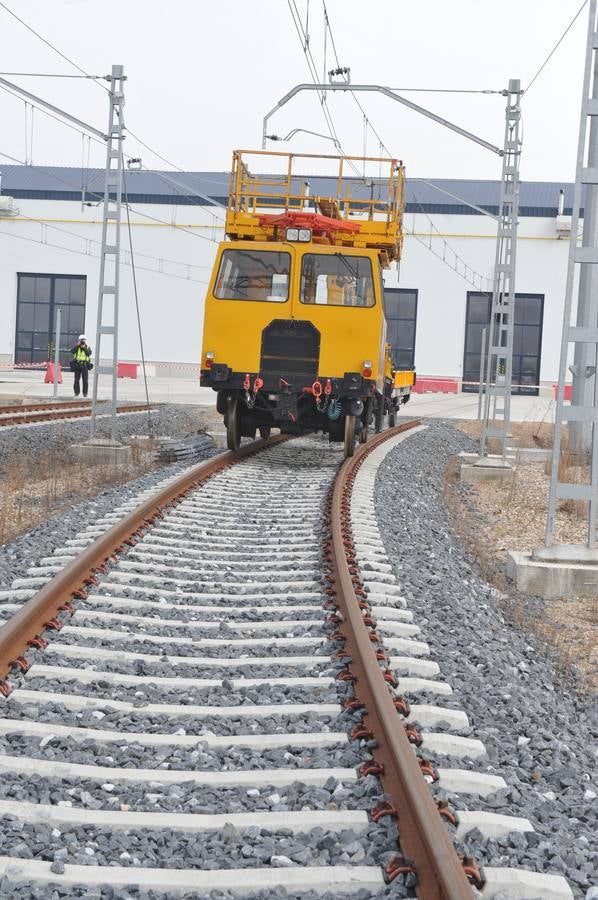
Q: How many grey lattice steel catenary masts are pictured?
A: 3